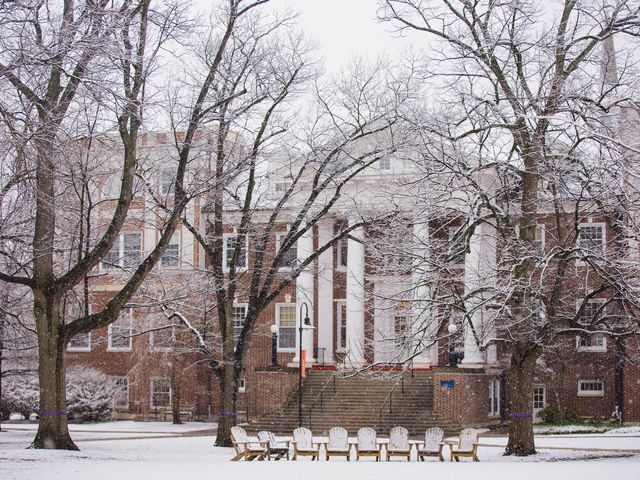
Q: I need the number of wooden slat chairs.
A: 8